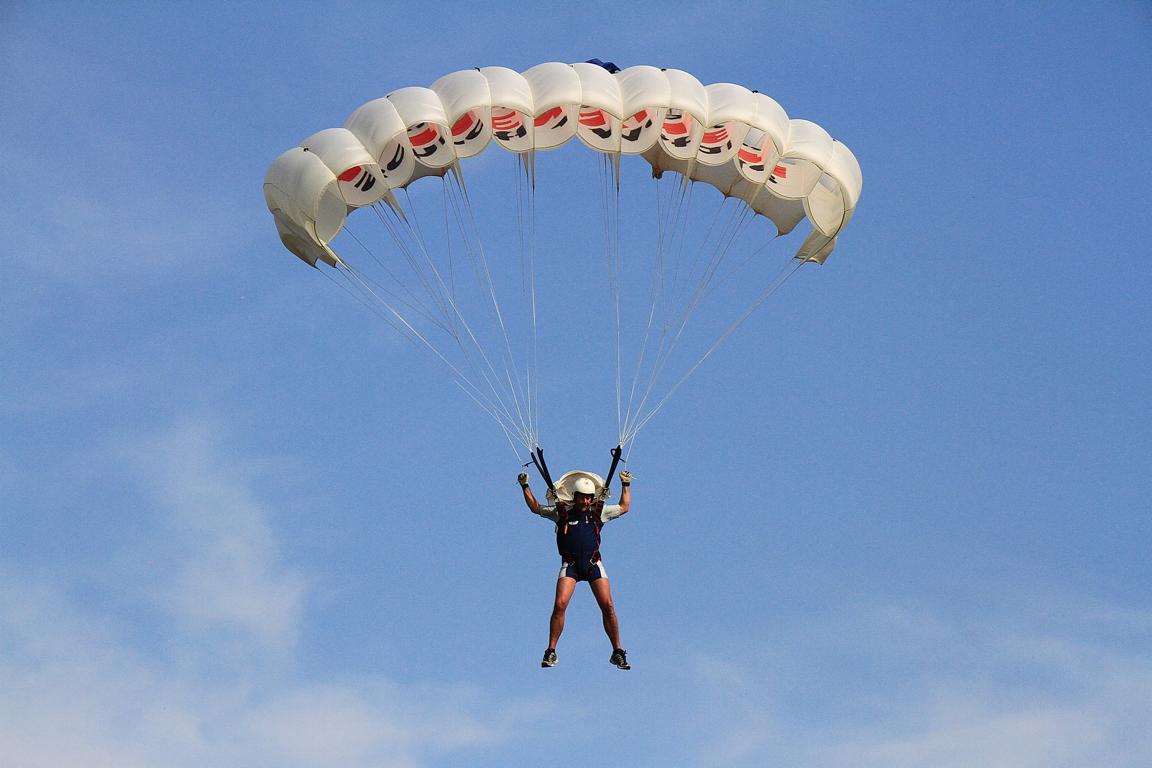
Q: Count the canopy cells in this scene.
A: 14